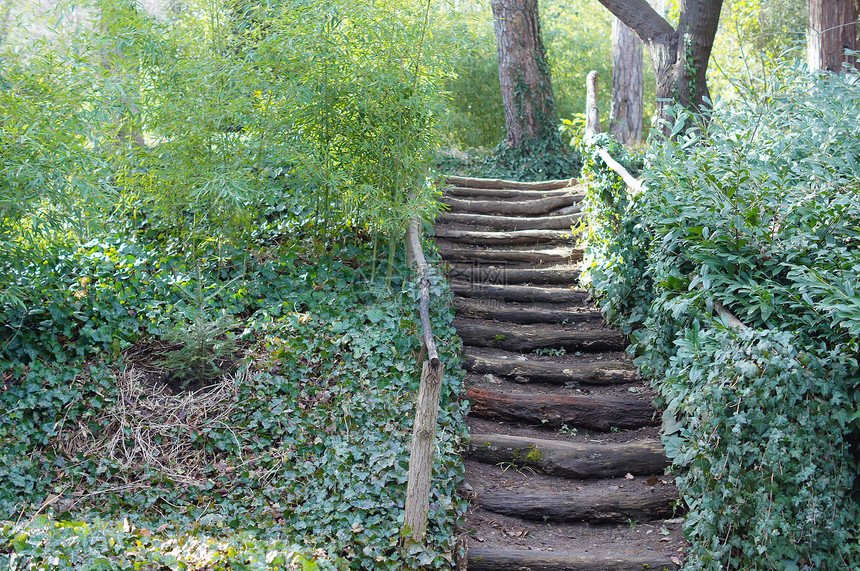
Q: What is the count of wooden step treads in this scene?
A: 15